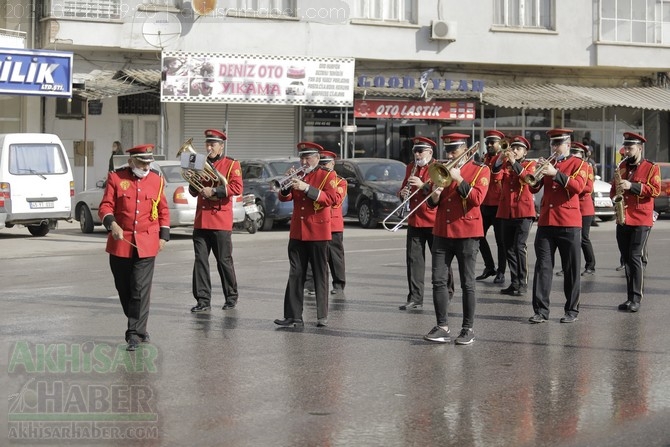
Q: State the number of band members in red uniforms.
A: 11